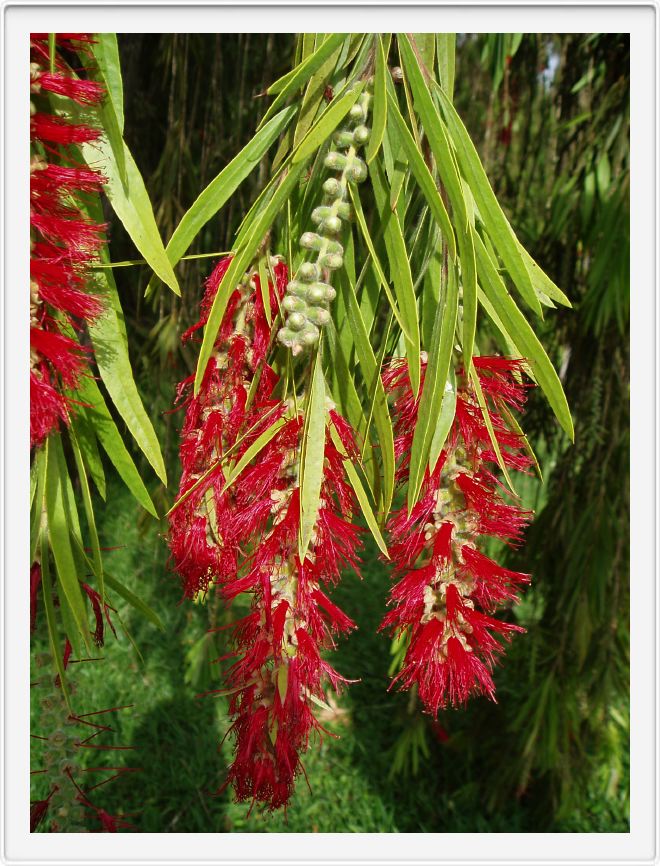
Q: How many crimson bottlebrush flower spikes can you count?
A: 4